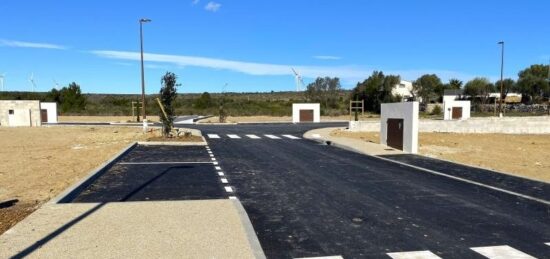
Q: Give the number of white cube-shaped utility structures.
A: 4